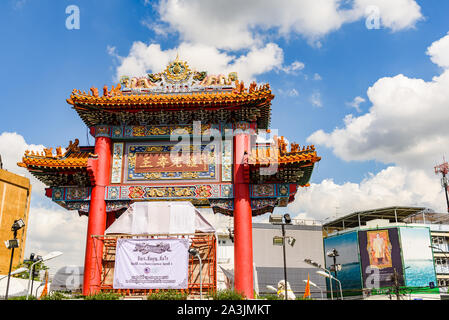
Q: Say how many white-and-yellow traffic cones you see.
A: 0